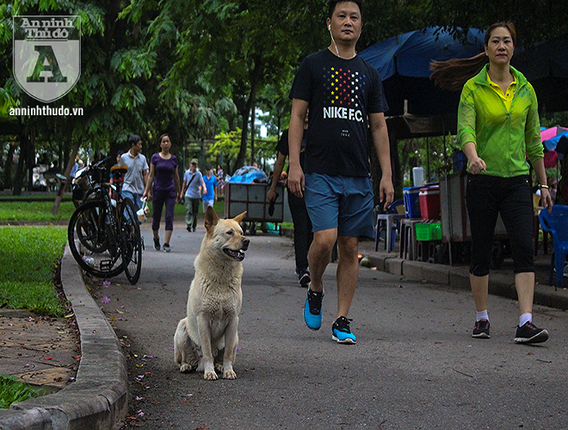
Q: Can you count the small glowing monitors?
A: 0